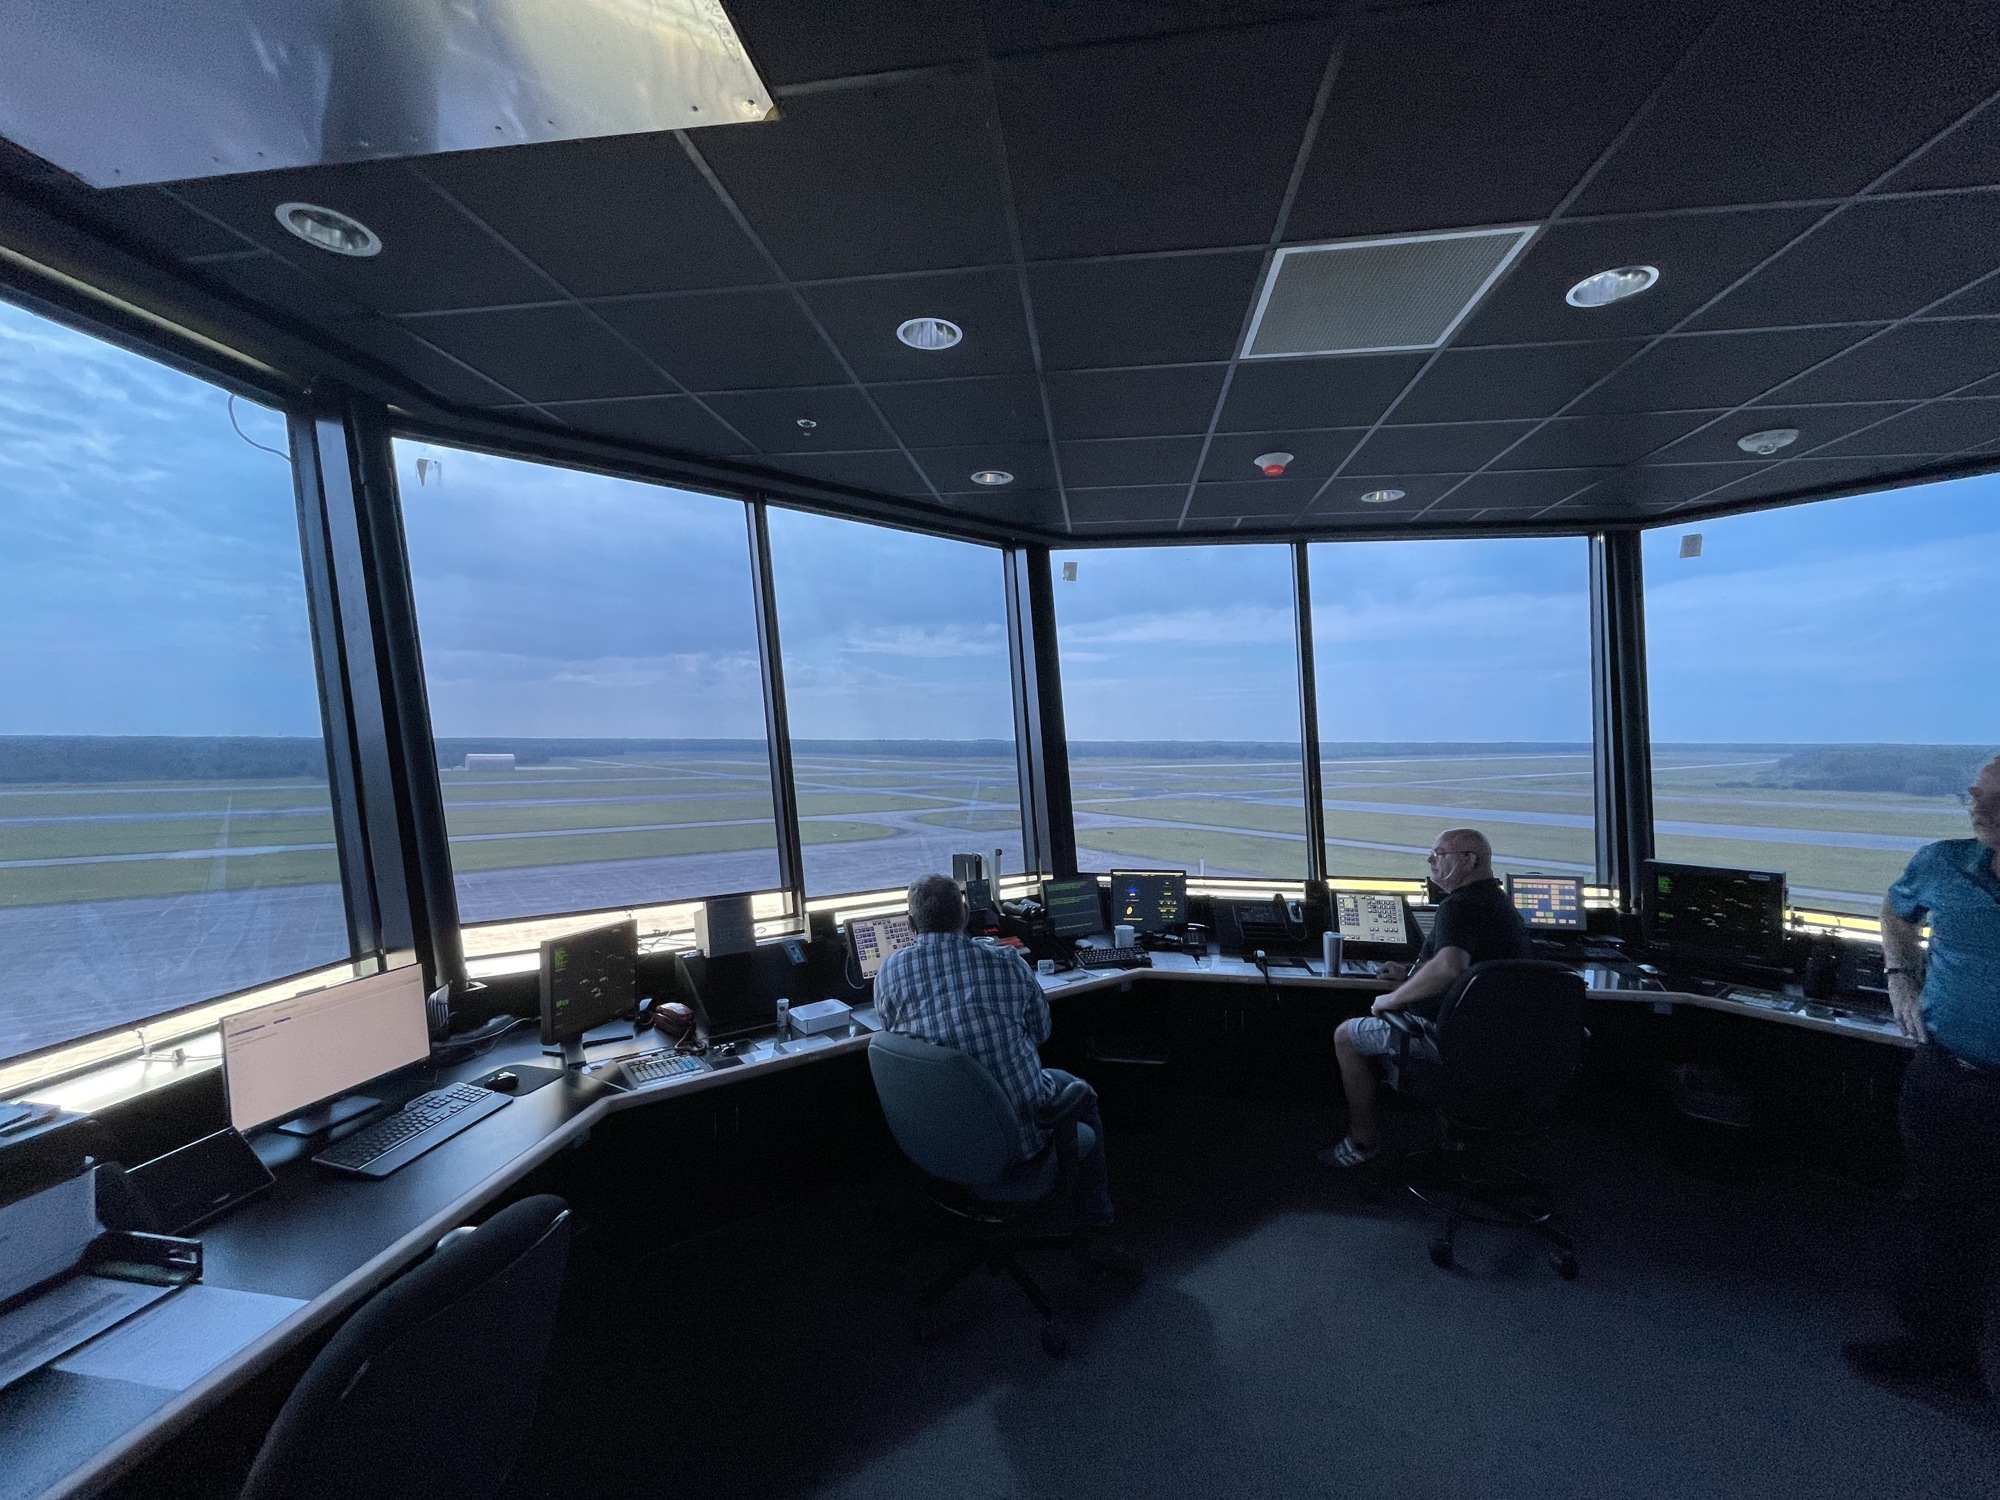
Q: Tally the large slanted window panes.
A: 6